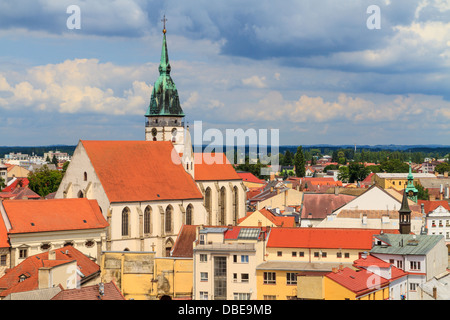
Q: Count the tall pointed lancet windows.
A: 7